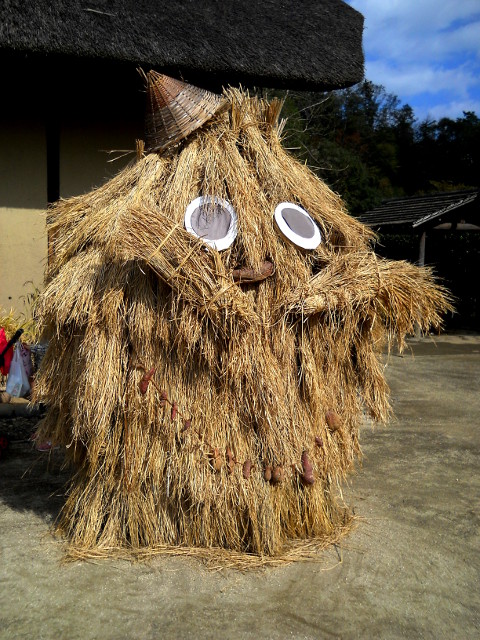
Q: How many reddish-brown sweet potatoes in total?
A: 13